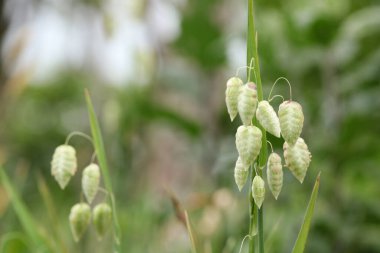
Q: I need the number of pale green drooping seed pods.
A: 13